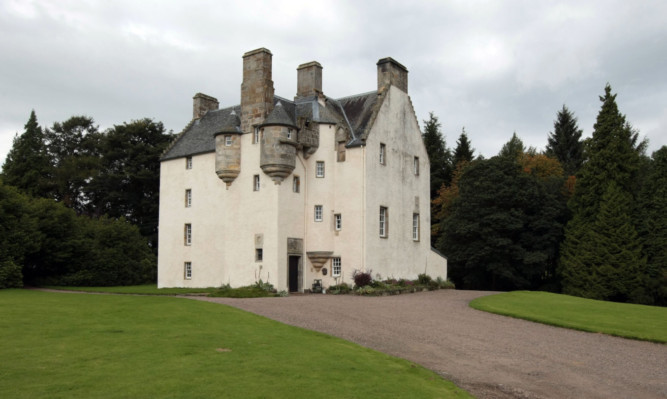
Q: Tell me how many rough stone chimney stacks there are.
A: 4